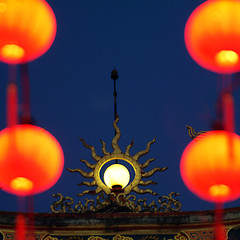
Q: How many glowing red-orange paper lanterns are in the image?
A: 4